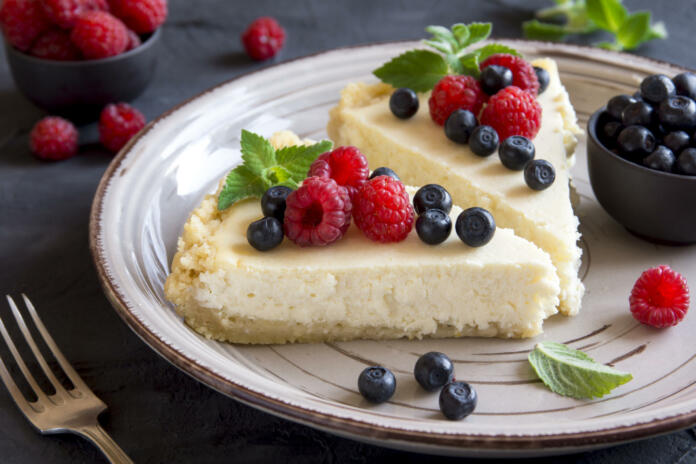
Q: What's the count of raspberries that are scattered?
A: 4